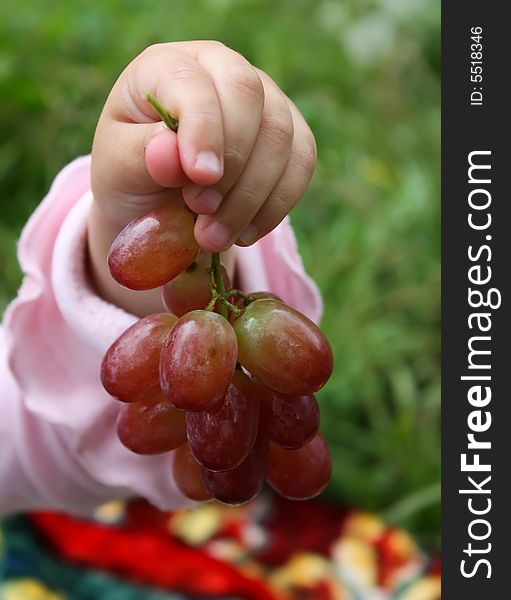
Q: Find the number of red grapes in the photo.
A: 12